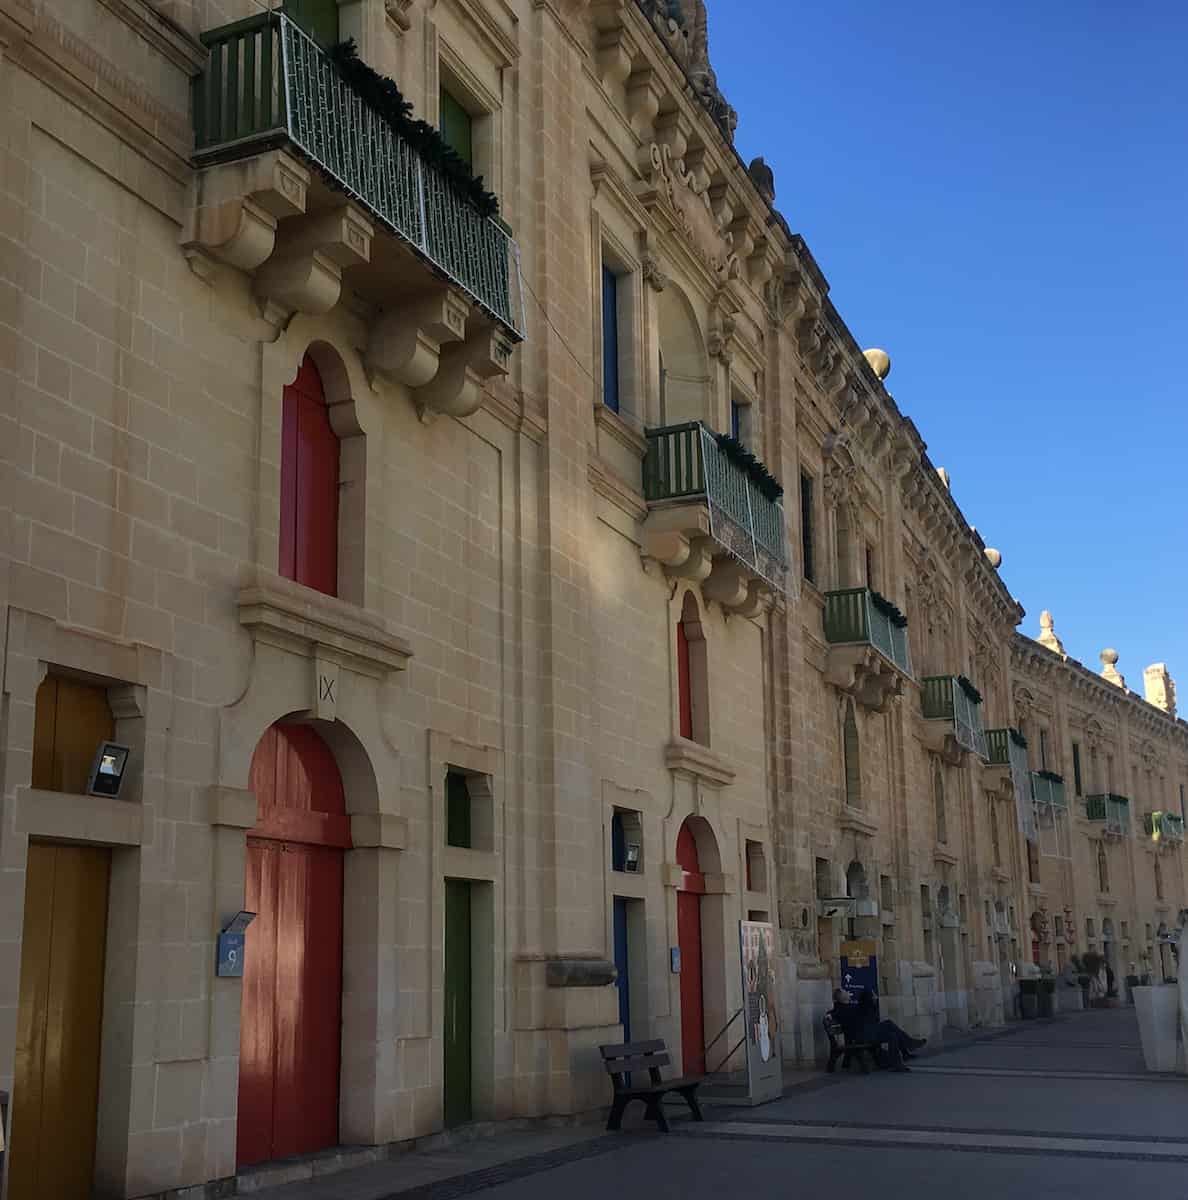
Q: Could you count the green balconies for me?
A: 8